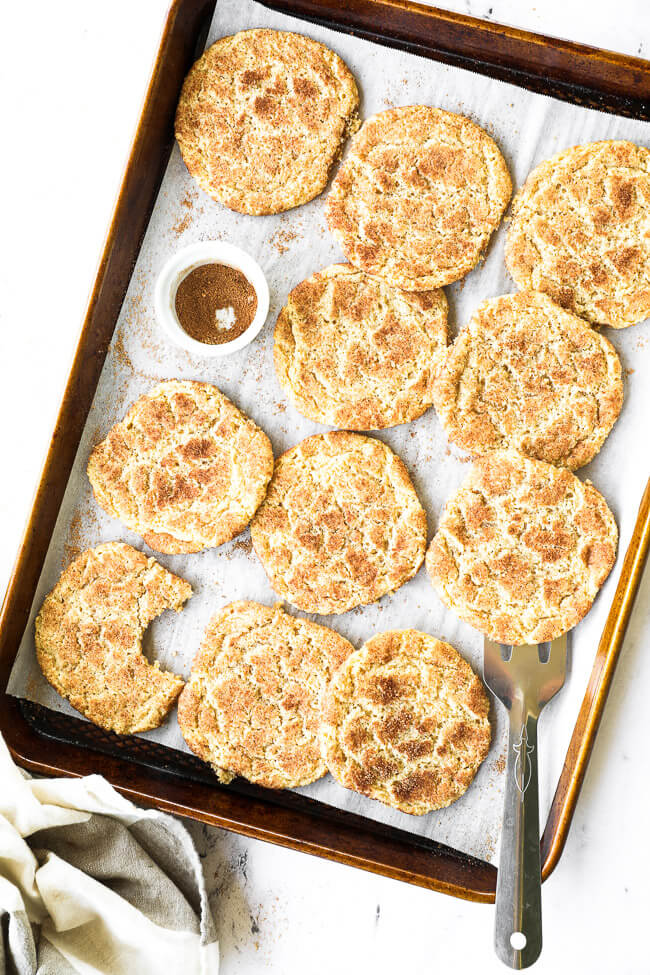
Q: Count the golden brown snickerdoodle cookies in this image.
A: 11